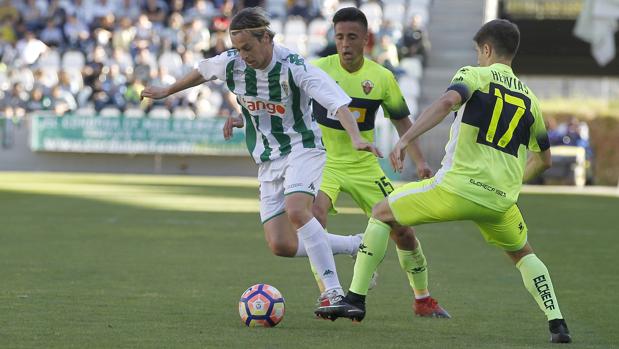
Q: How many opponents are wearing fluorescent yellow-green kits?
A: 2